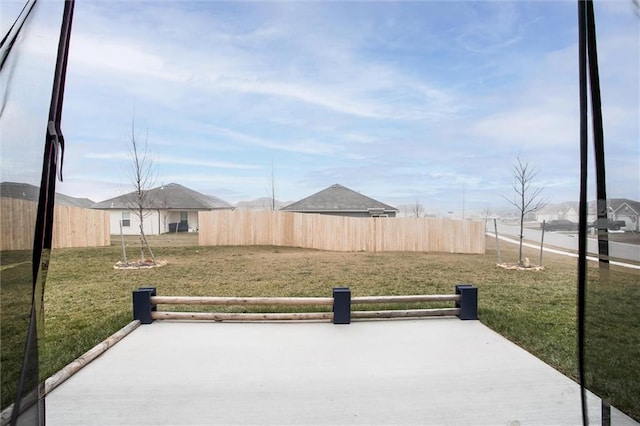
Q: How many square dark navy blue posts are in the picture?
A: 3